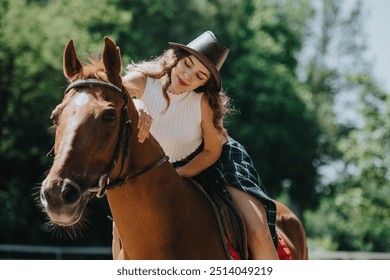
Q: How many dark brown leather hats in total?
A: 1